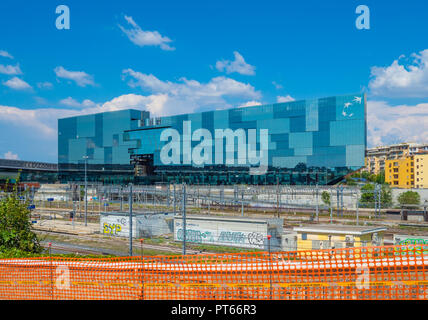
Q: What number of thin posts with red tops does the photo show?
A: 3